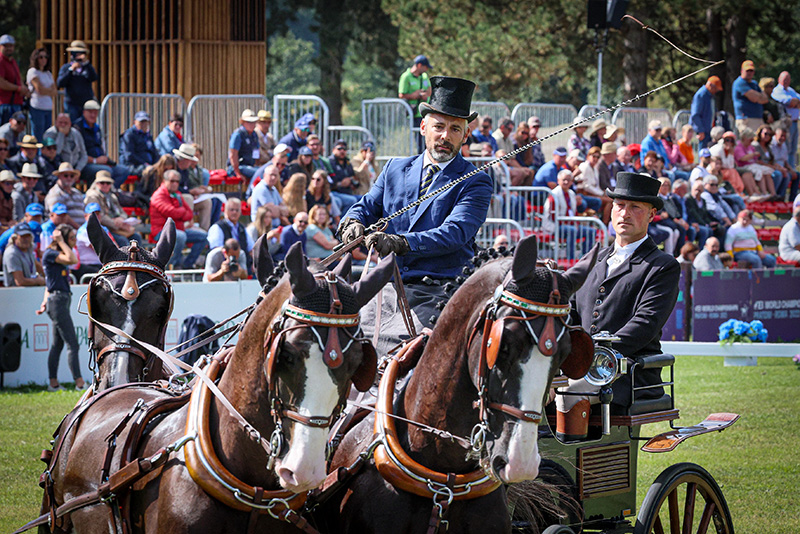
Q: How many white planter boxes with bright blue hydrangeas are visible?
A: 1